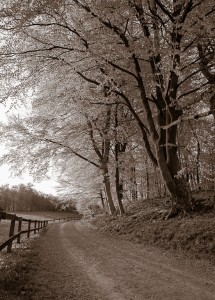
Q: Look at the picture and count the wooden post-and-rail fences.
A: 1